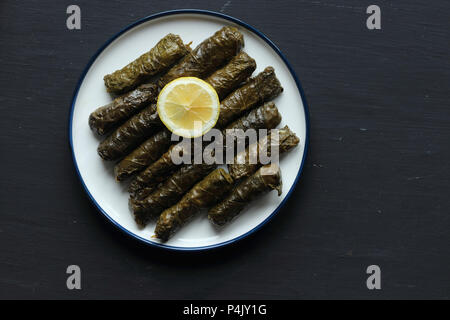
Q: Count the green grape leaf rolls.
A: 13